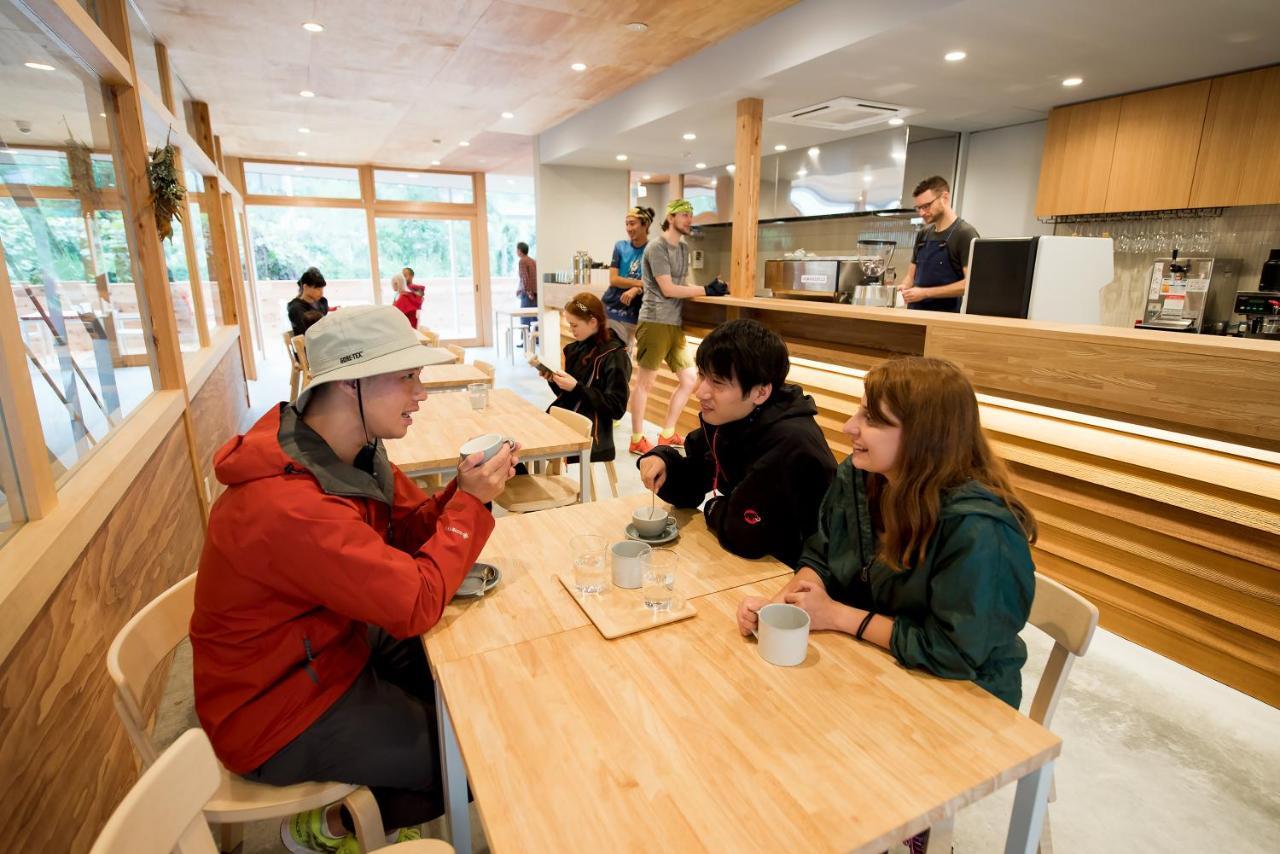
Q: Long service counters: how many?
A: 1